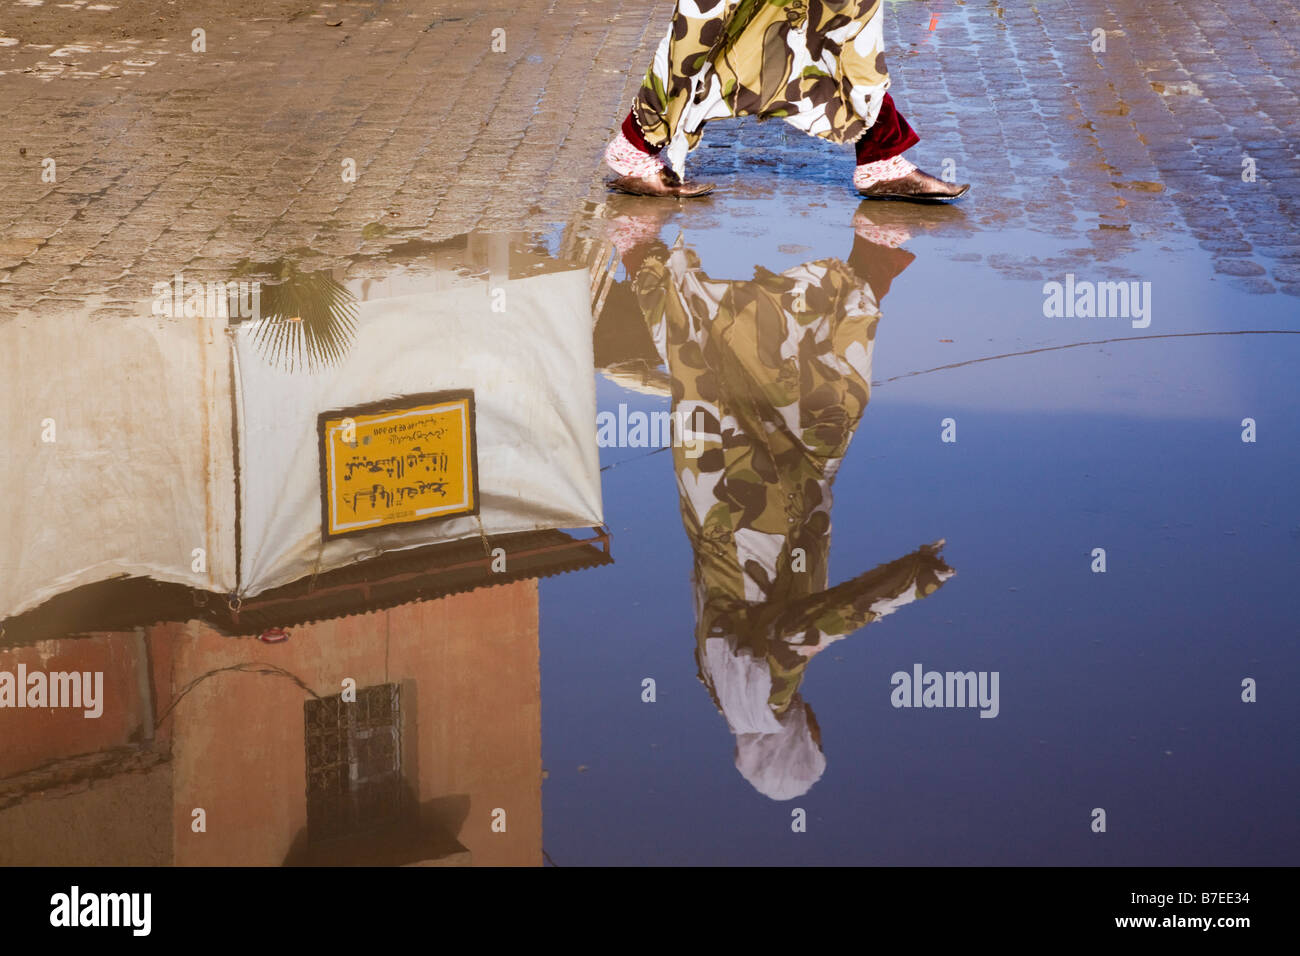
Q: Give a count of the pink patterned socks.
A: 2